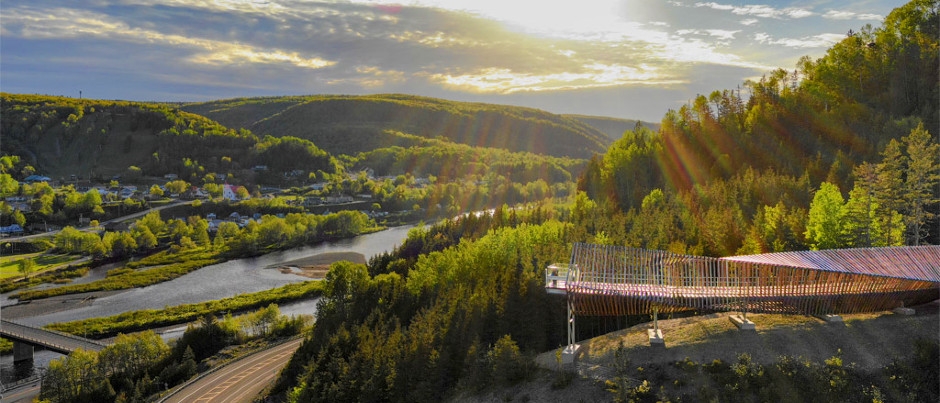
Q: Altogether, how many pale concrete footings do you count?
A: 5